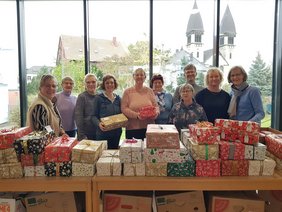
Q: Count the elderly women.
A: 9